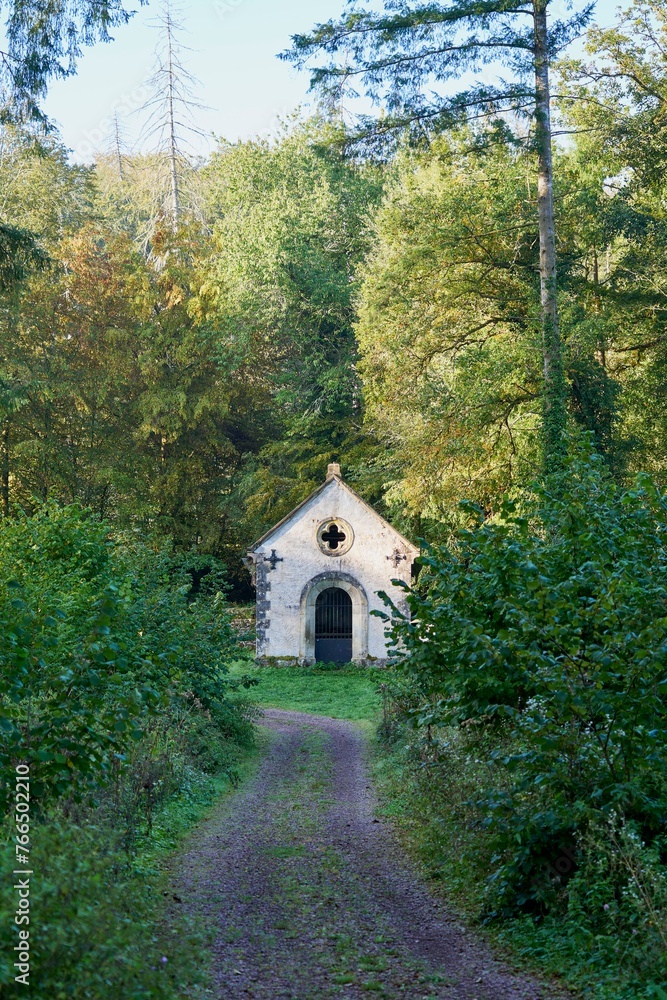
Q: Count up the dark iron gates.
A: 1